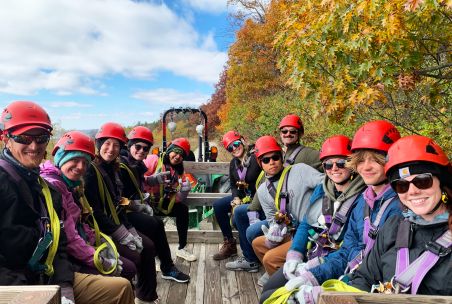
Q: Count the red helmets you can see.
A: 11